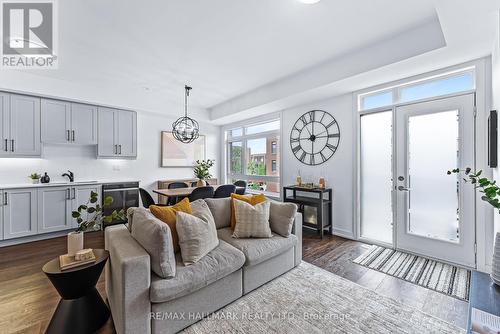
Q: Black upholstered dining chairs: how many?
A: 6